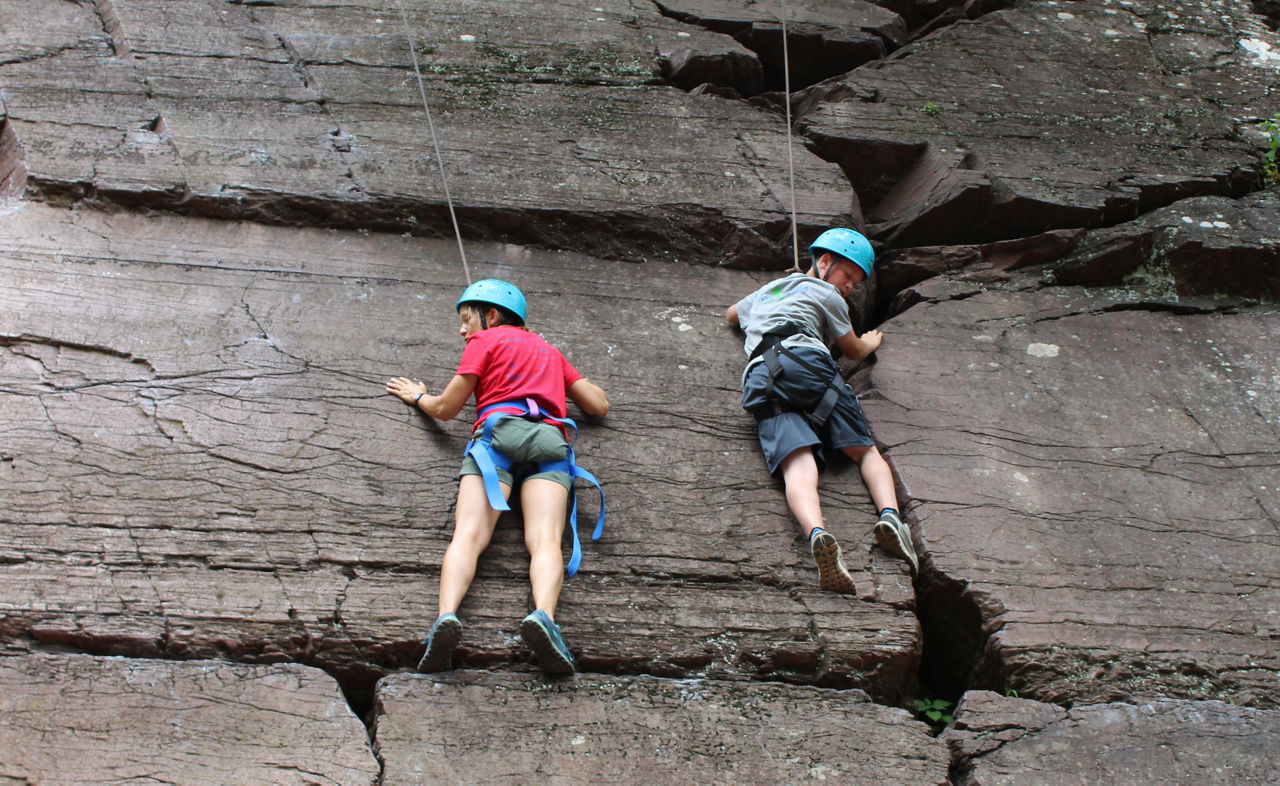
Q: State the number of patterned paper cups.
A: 0